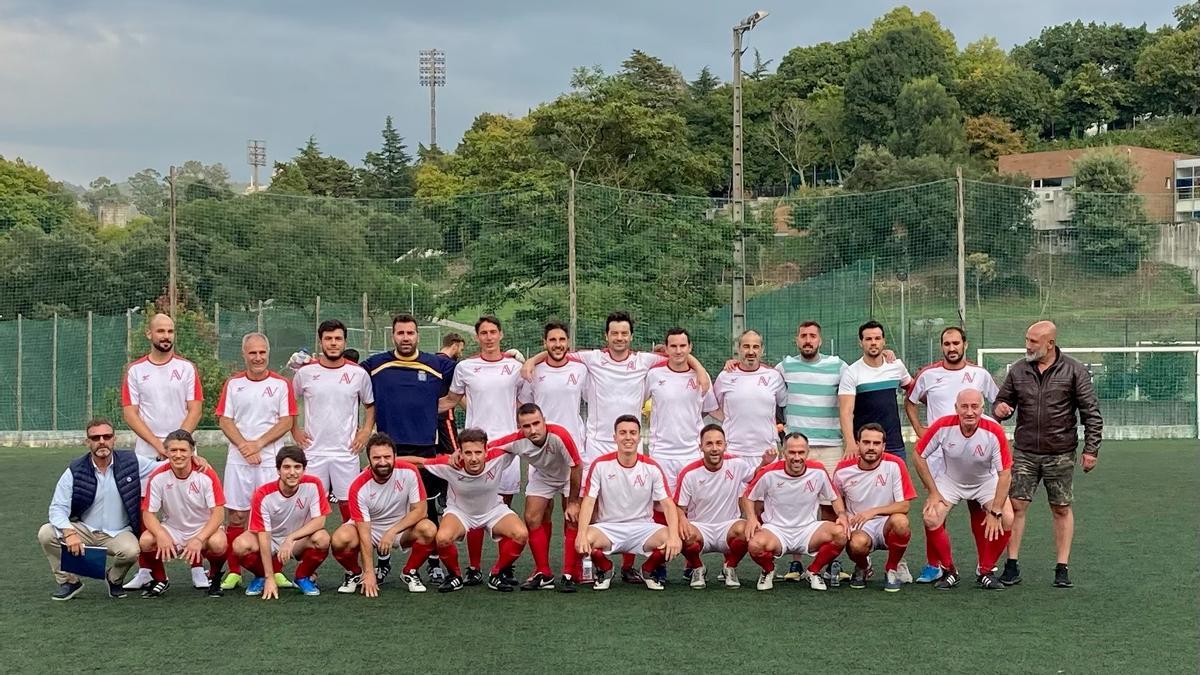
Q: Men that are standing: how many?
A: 13